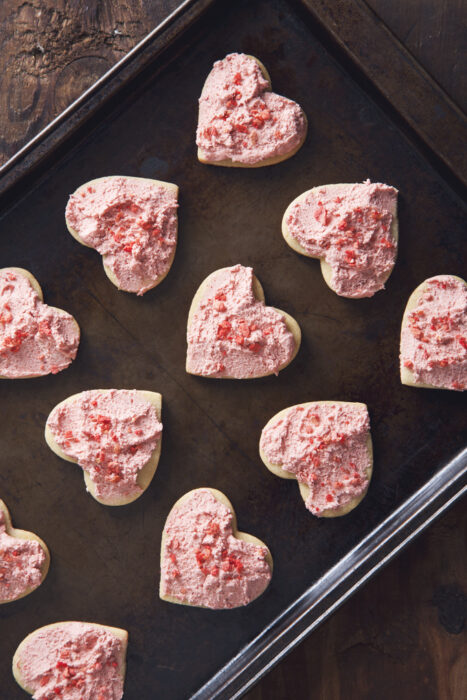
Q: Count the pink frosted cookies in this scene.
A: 11